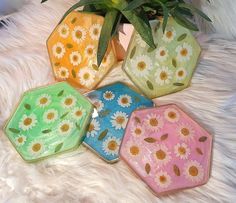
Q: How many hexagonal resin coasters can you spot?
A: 5